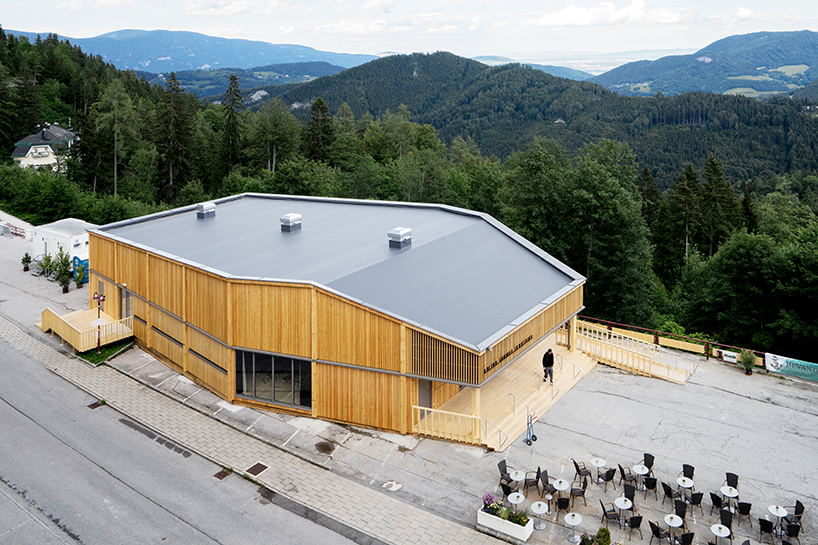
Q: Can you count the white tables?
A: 13